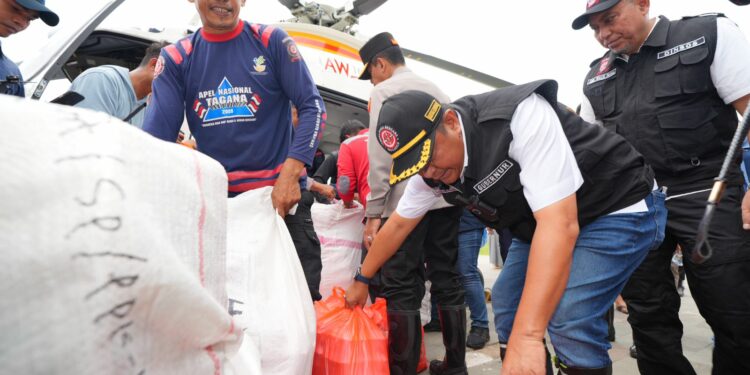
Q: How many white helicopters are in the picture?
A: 1